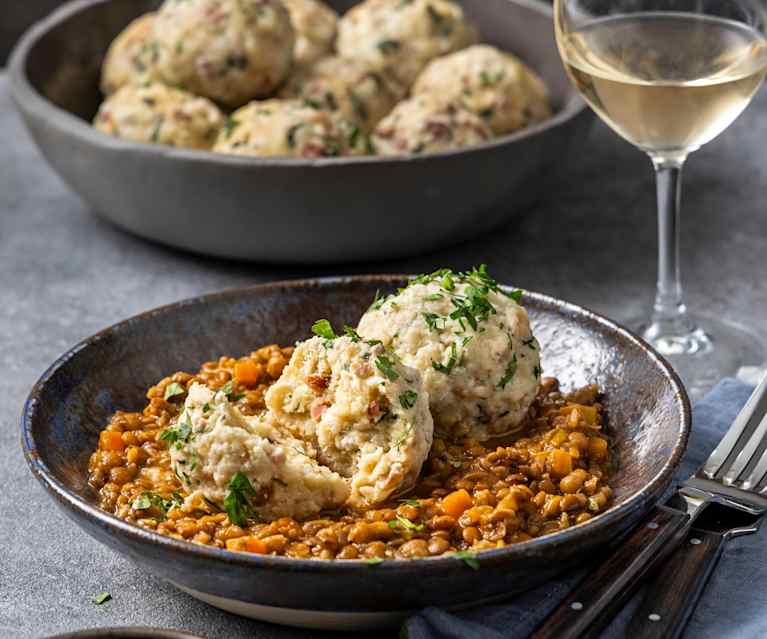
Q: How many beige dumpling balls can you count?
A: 11